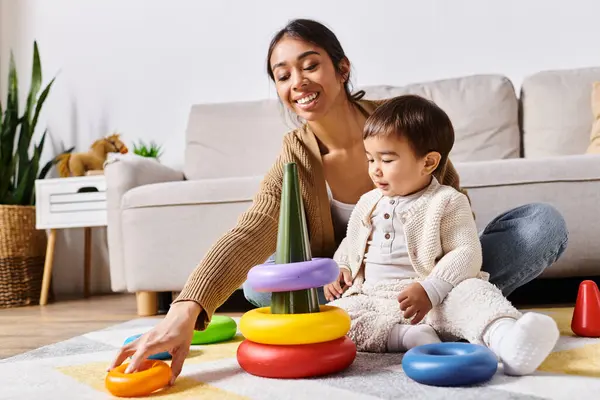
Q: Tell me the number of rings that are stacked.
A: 3